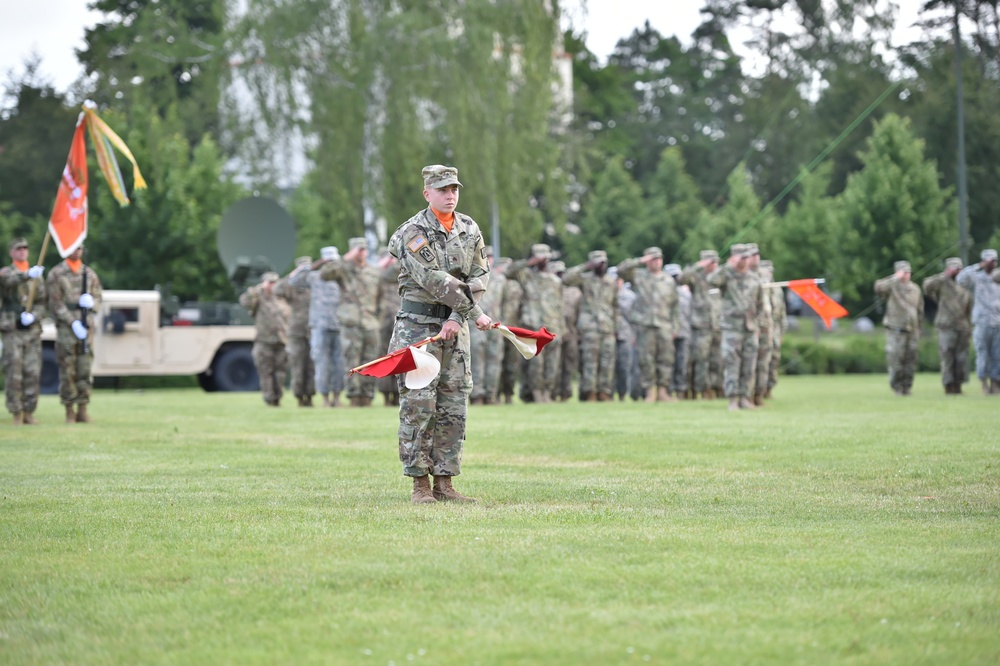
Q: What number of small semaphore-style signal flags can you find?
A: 2